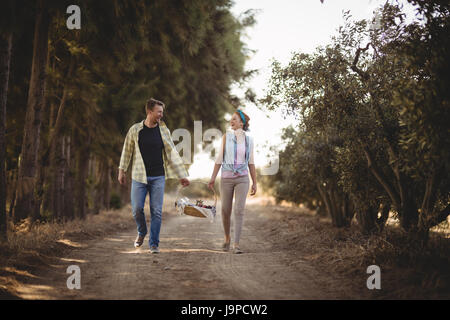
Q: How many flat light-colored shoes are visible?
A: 2